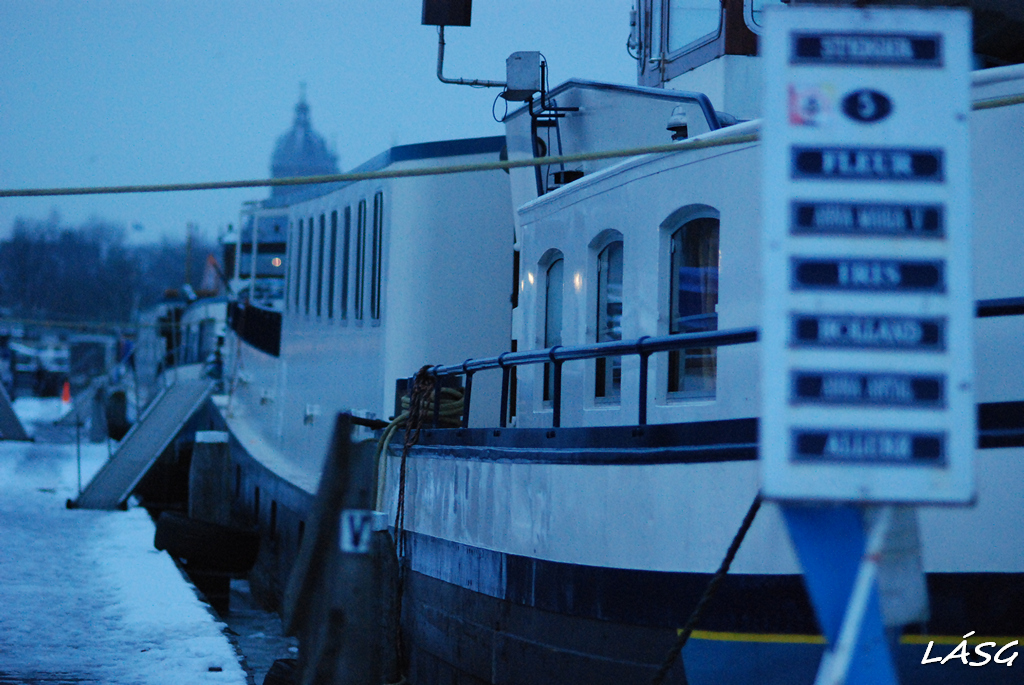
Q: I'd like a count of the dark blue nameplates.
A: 7